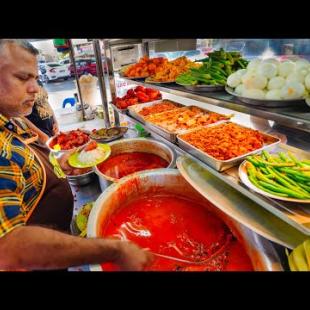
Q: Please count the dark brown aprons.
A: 1